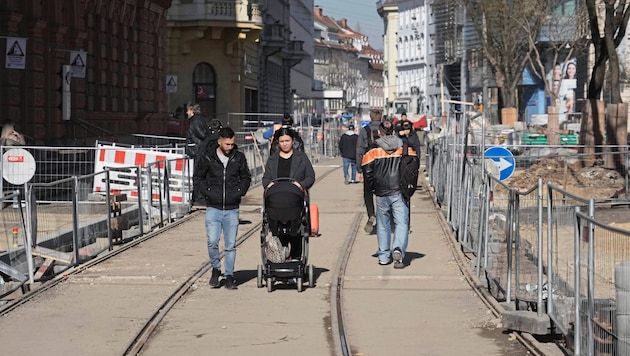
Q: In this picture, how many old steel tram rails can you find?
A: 4